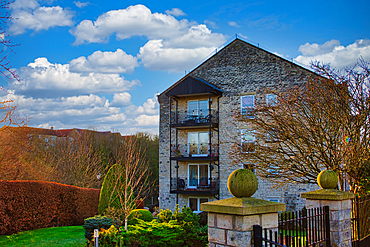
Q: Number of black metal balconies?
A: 3